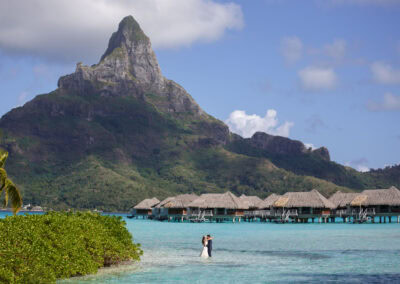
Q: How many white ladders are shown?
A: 3